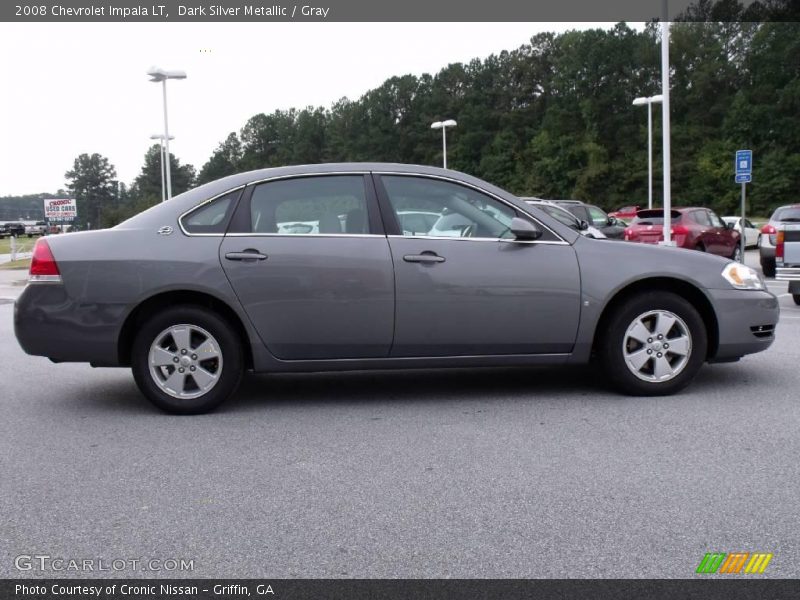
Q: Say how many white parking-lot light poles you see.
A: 5